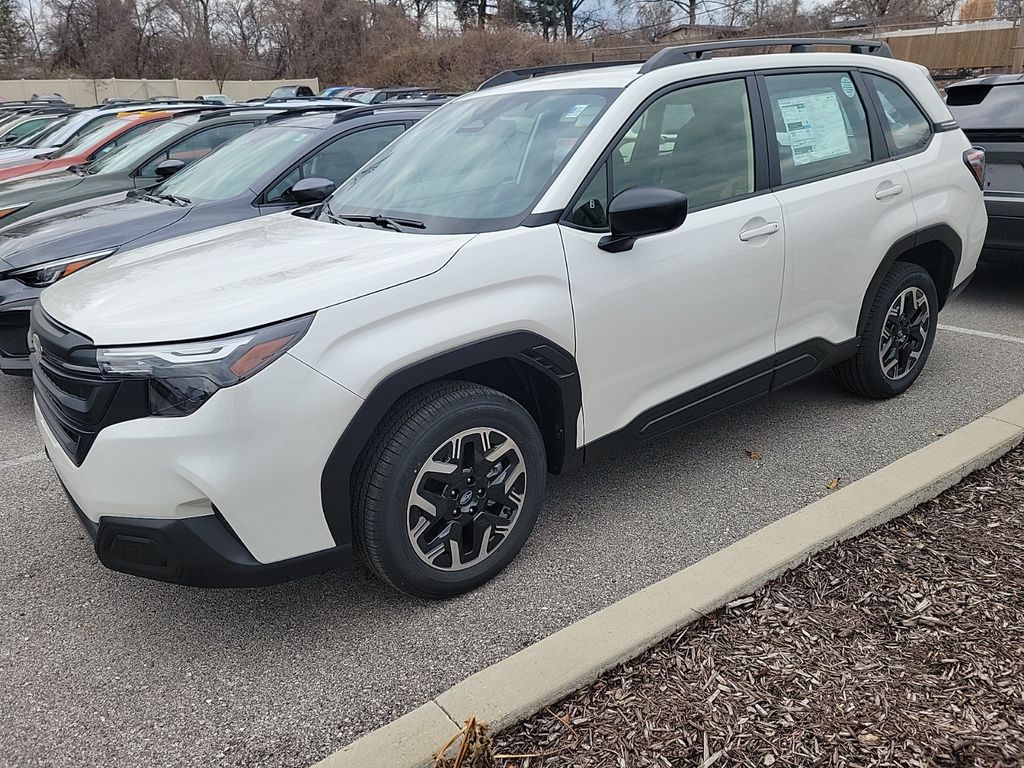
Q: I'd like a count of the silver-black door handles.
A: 0